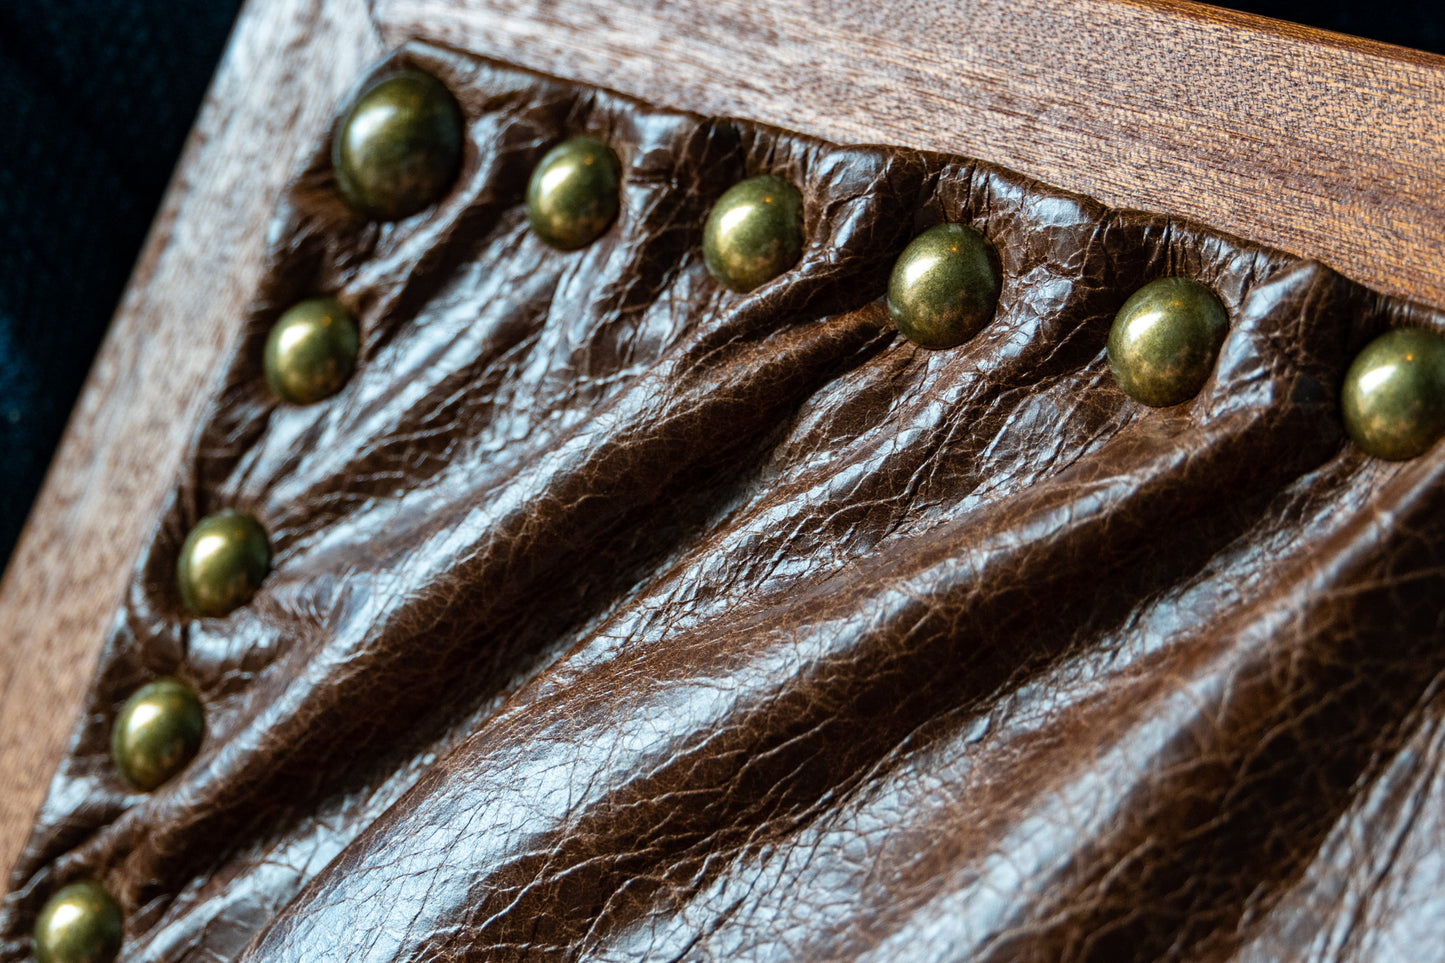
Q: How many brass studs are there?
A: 10